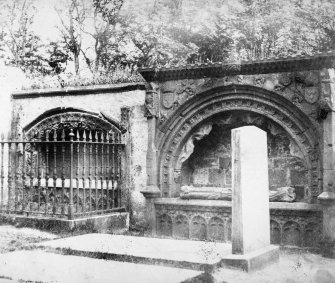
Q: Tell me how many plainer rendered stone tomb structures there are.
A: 1